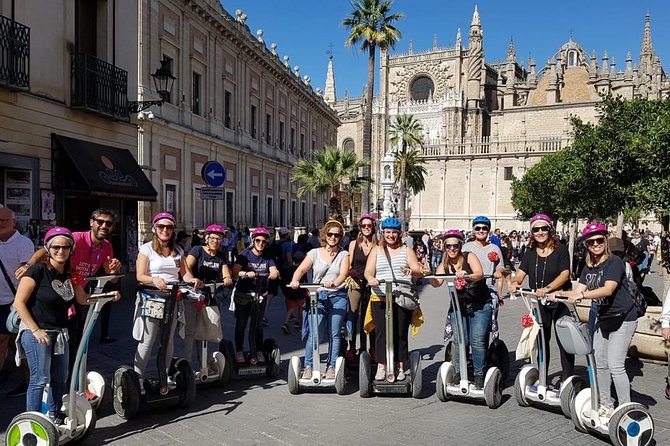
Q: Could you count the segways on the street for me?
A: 12